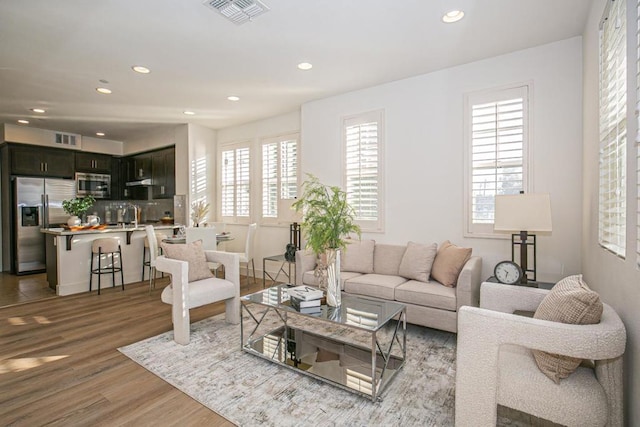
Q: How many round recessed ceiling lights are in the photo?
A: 9